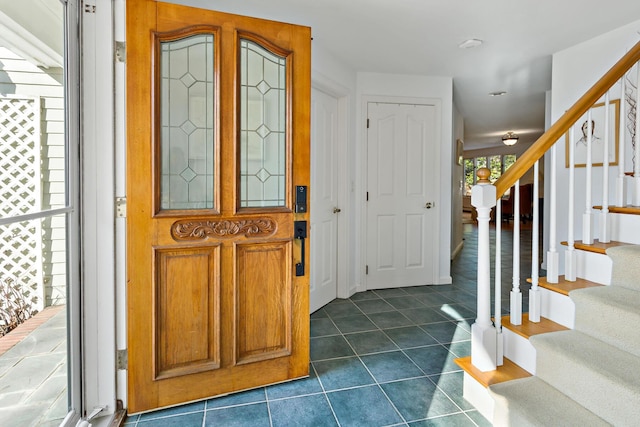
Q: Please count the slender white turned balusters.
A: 9